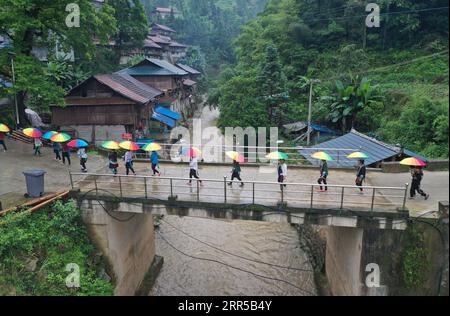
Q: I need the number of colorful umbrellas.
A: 14